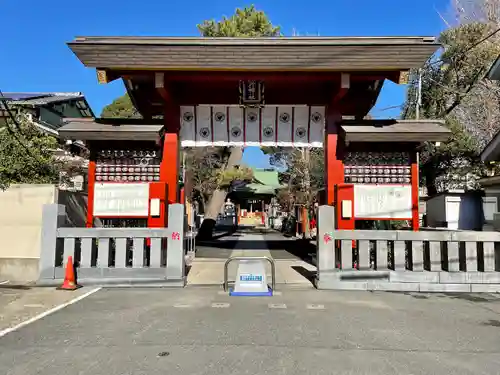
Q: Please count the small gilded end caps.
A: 2